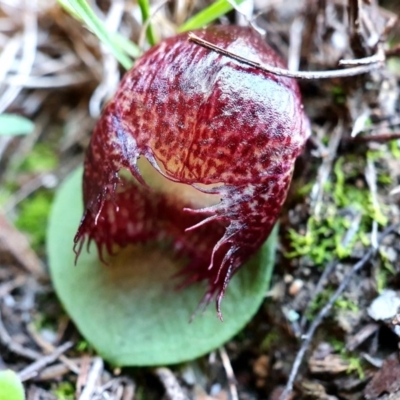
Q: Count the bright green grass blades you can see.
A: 4